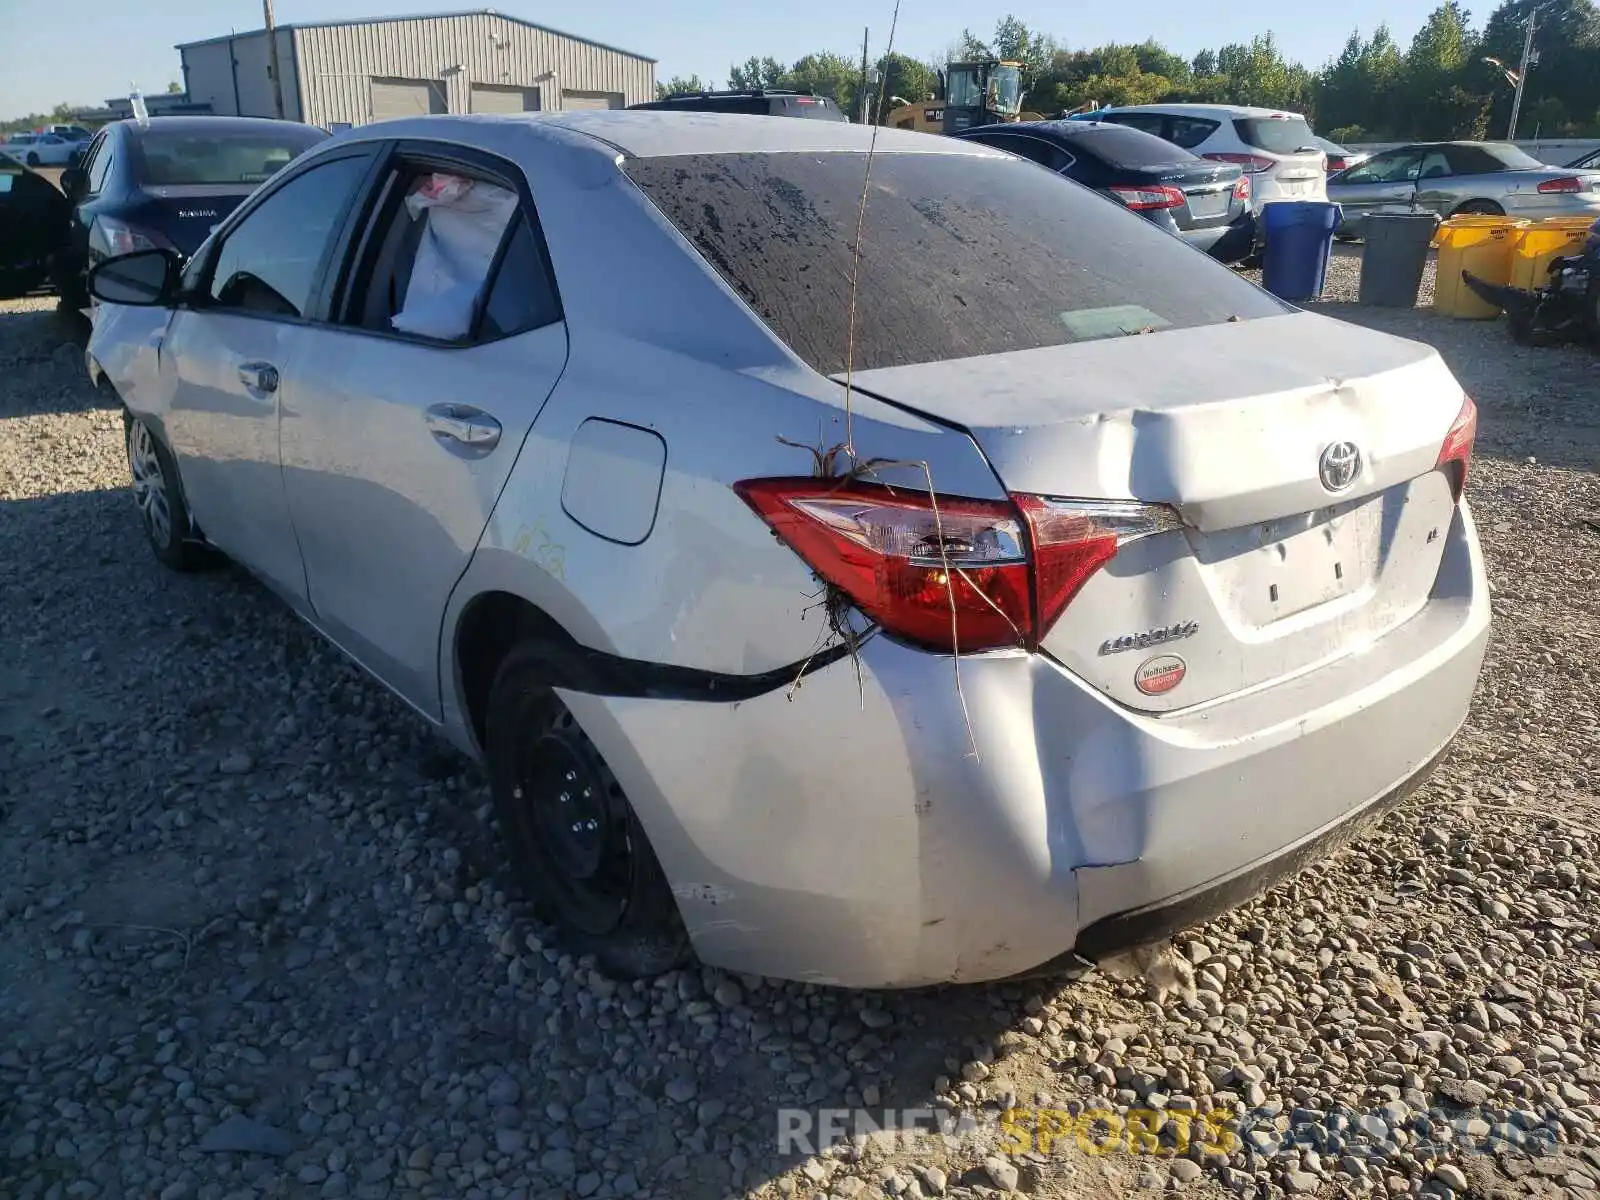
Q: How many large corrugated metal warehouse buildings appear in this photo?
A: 1